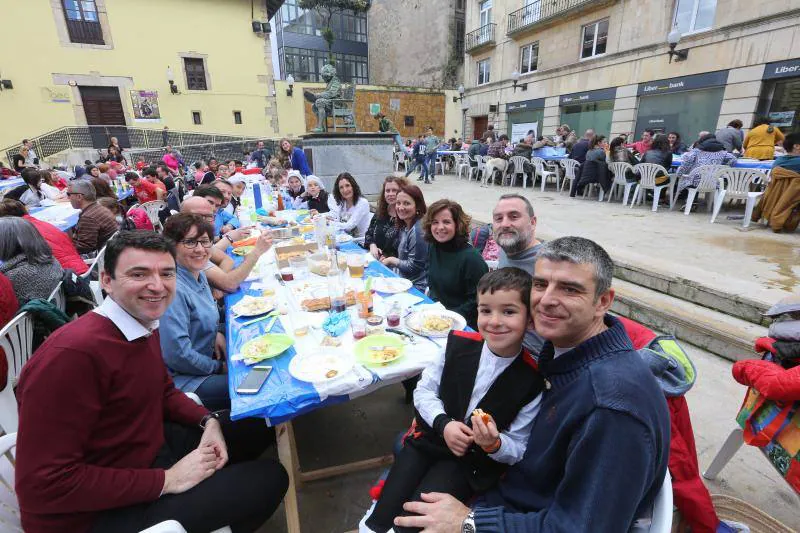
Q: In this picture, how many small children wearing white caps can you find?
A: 3